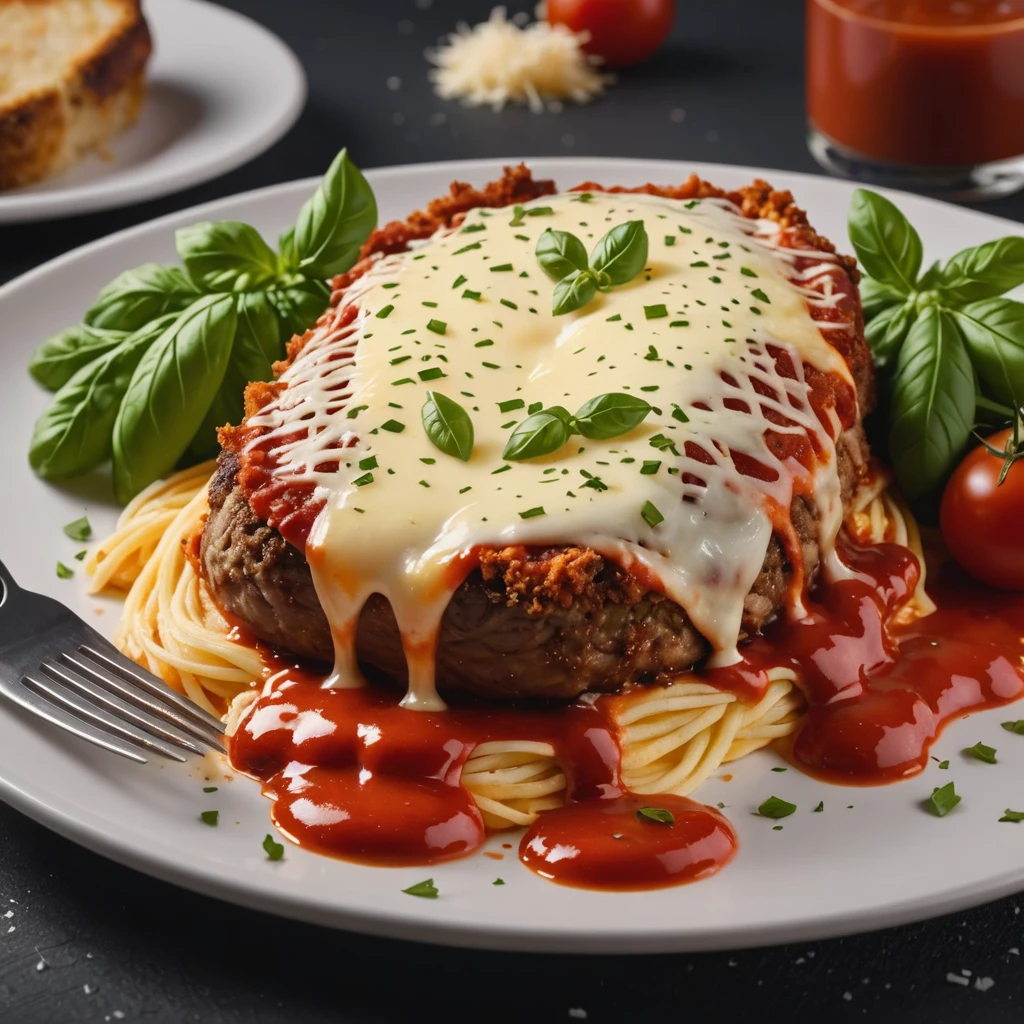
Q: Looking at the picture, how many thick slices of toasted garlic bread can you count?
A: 1